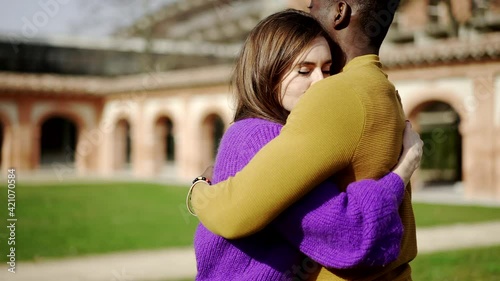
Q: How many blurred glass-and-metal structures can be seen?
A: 1